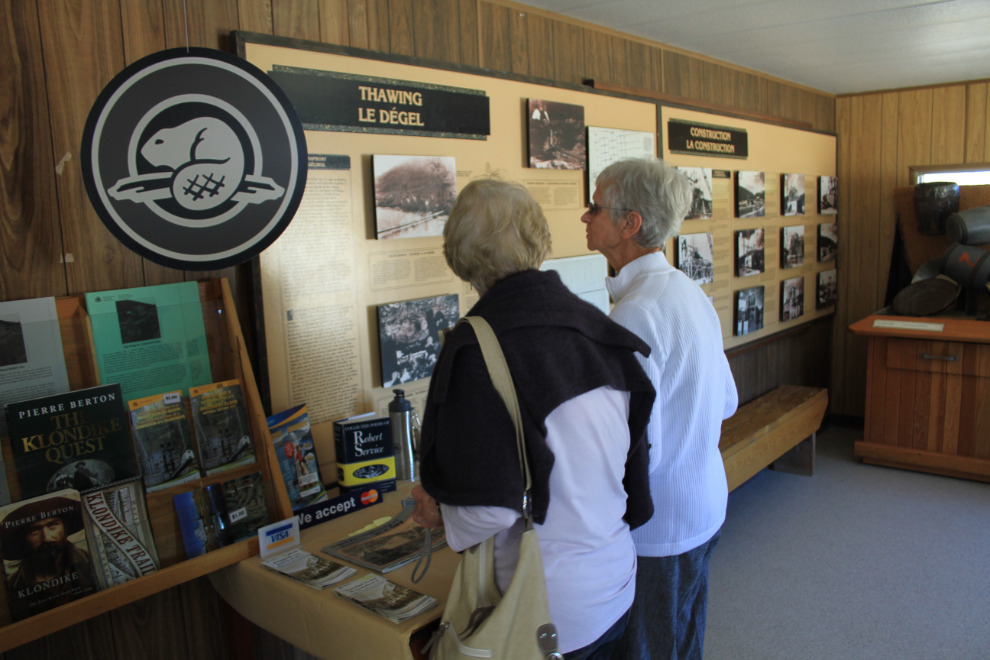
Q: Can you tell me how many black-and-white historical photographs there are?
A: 14